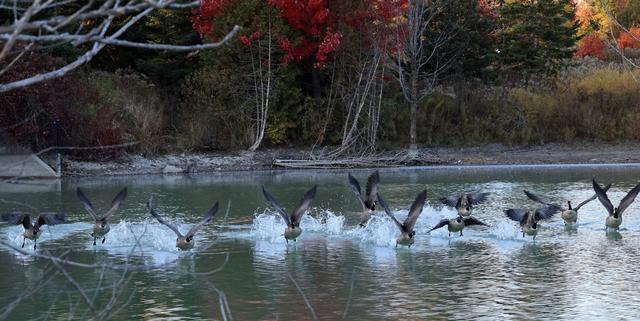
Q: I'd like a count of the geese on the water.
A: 11